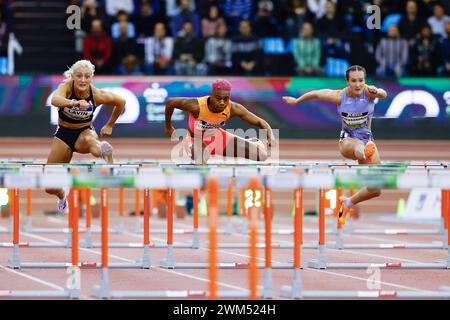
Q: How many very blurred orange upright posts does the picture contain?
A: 2